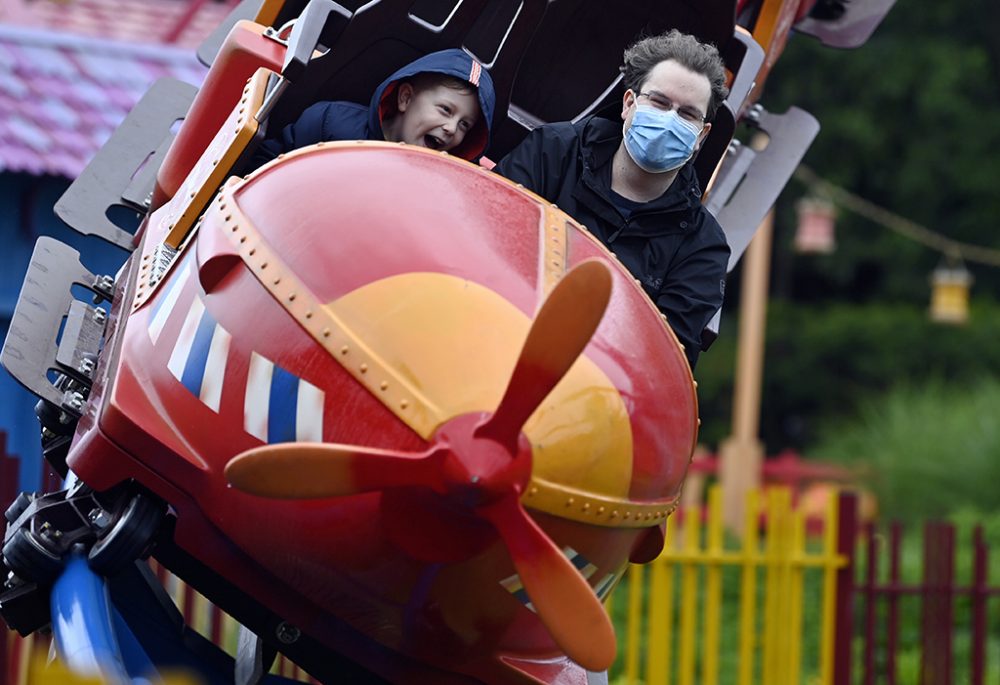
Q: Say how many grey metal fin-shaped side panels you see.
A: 5